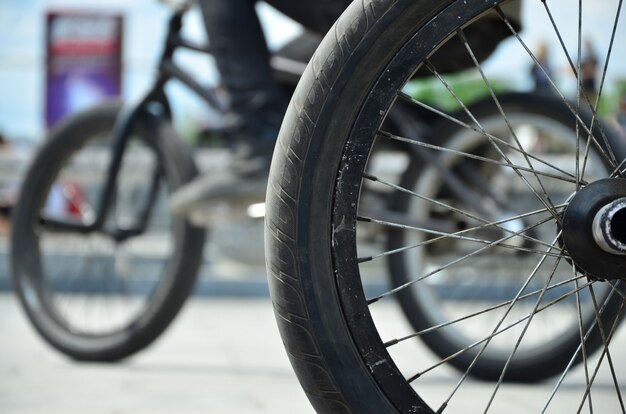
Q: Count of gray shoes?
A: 1